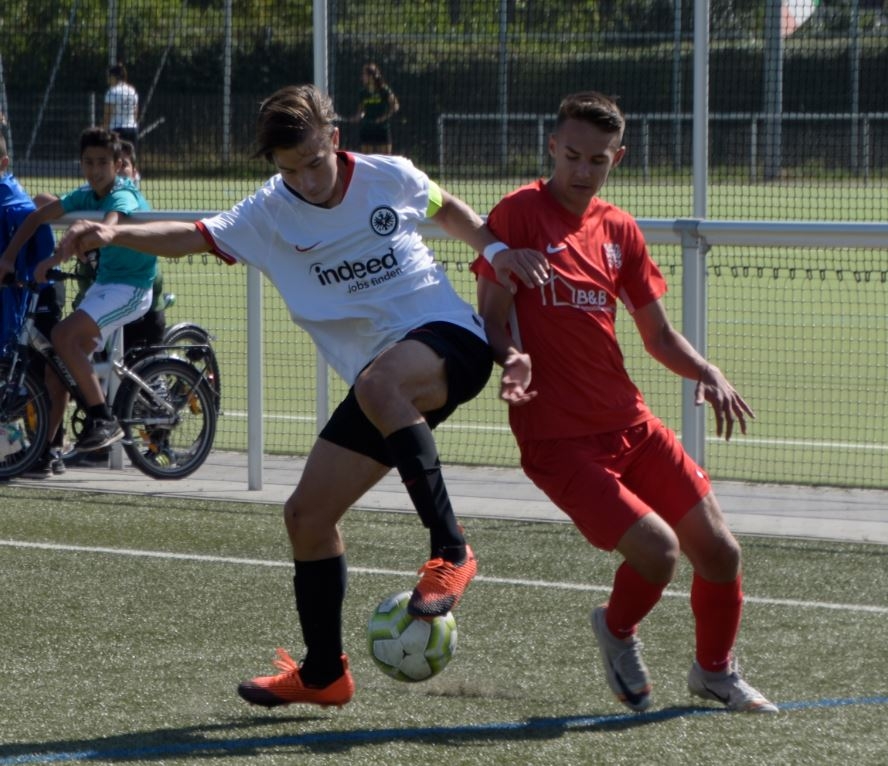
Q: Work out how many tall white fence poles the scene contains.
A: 2